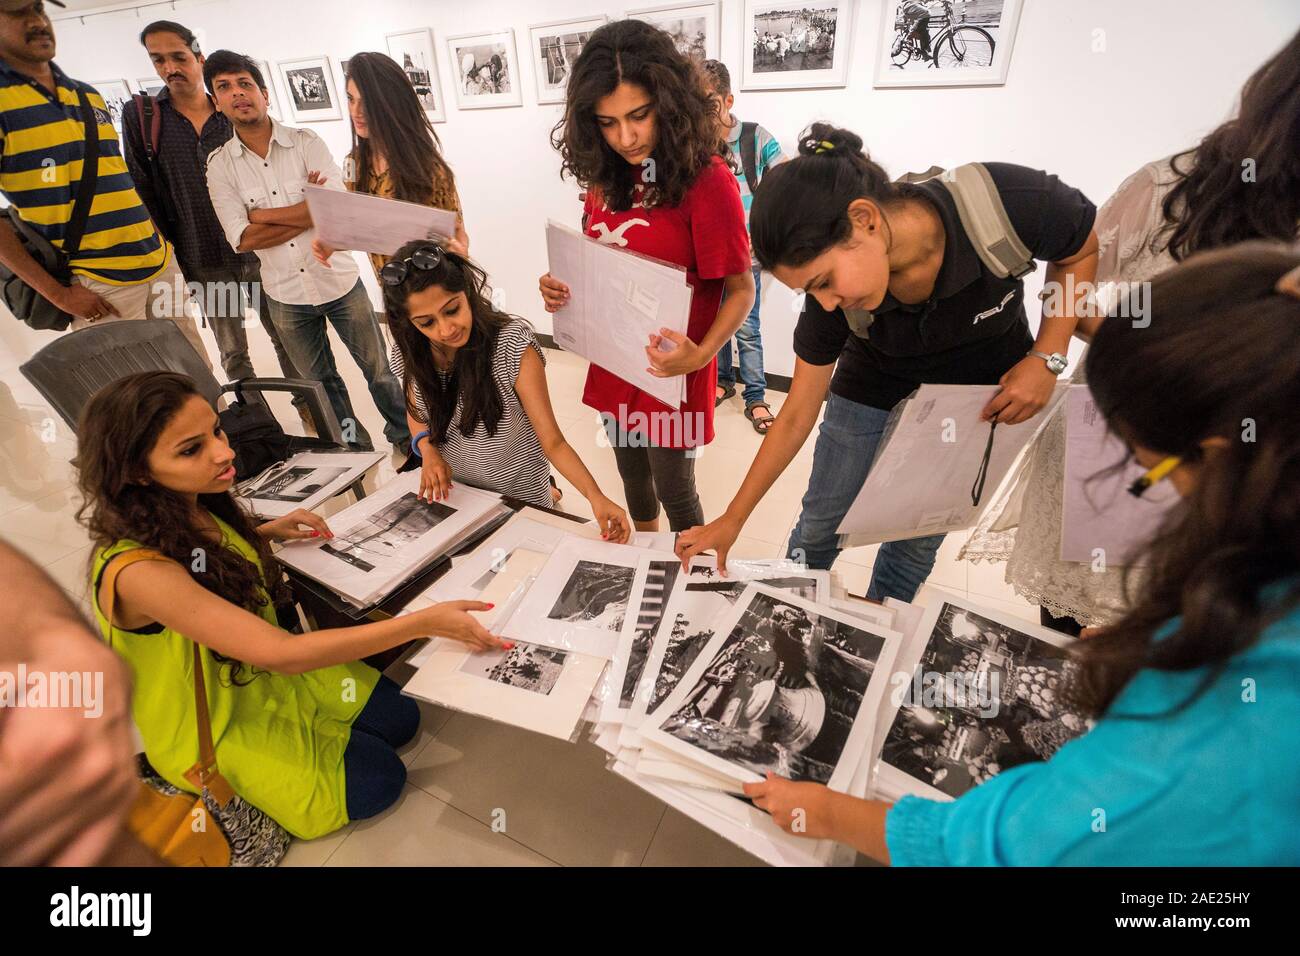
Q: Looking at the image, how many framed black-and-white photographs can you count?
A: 11